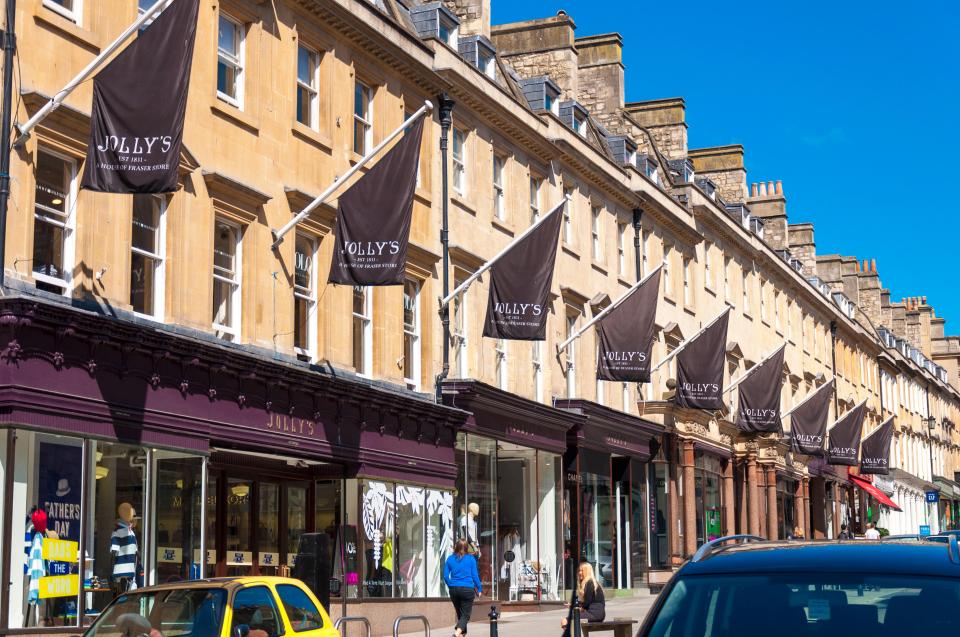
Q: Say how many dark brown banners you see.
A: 9